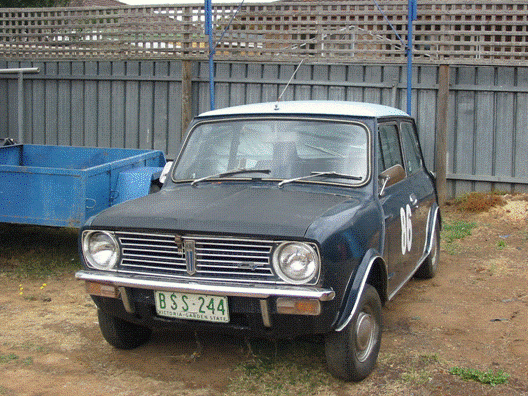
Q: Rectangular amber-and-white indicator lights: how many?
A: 2